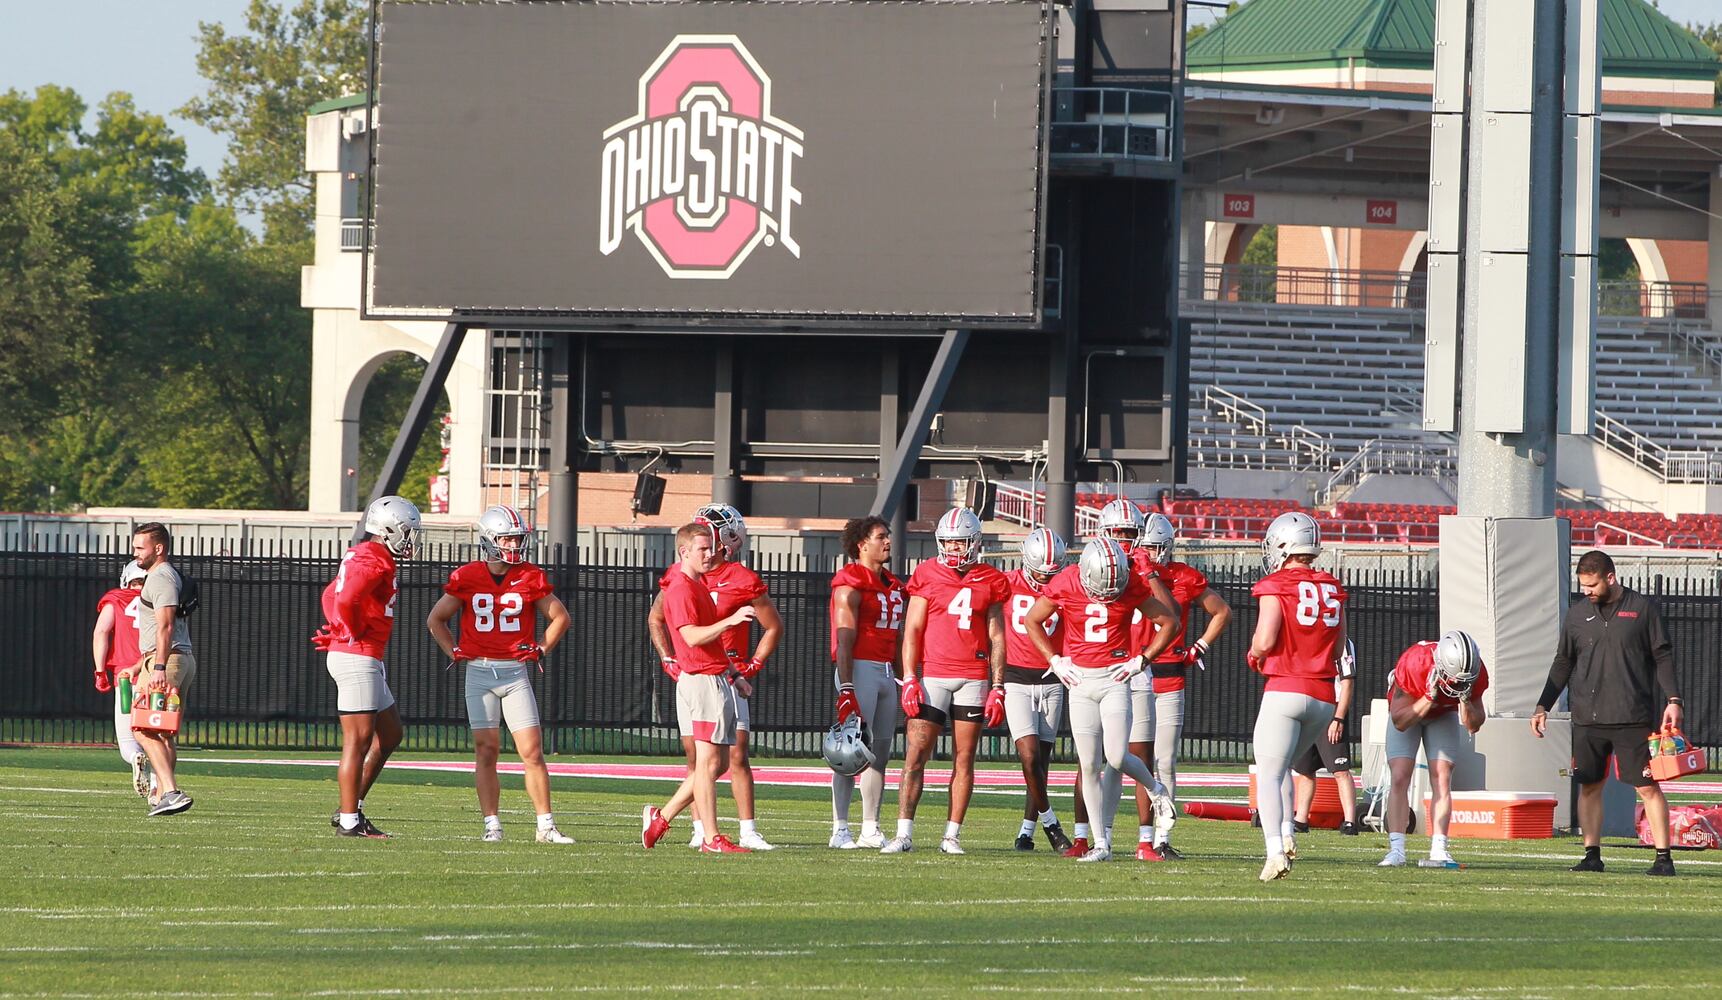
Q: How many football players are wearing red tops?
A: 12